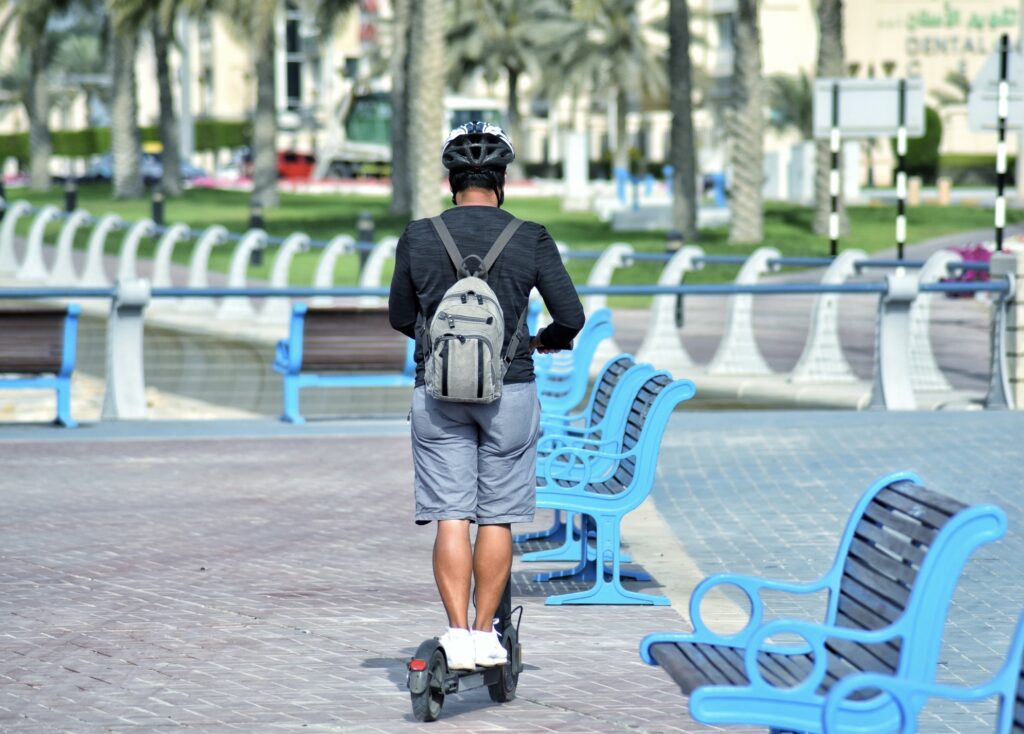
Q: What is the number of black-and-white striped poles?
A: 3